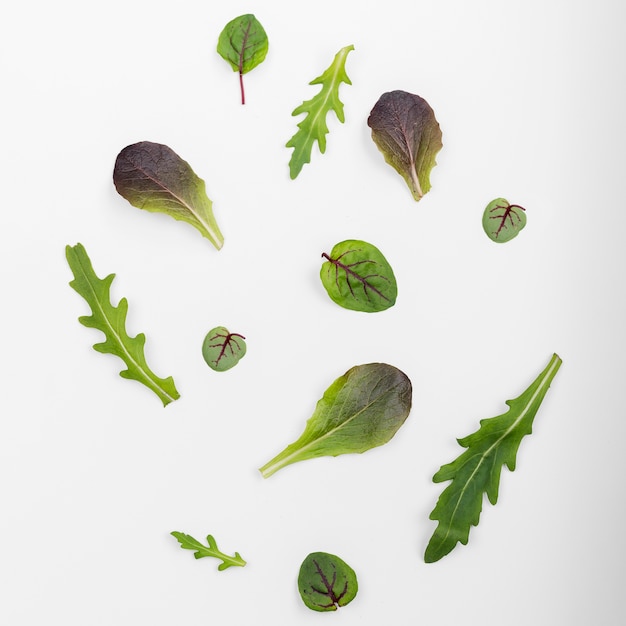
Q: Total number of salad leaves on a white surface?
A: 12